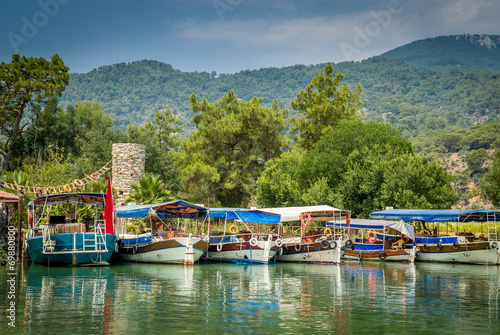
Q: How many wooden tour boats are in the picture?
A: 6